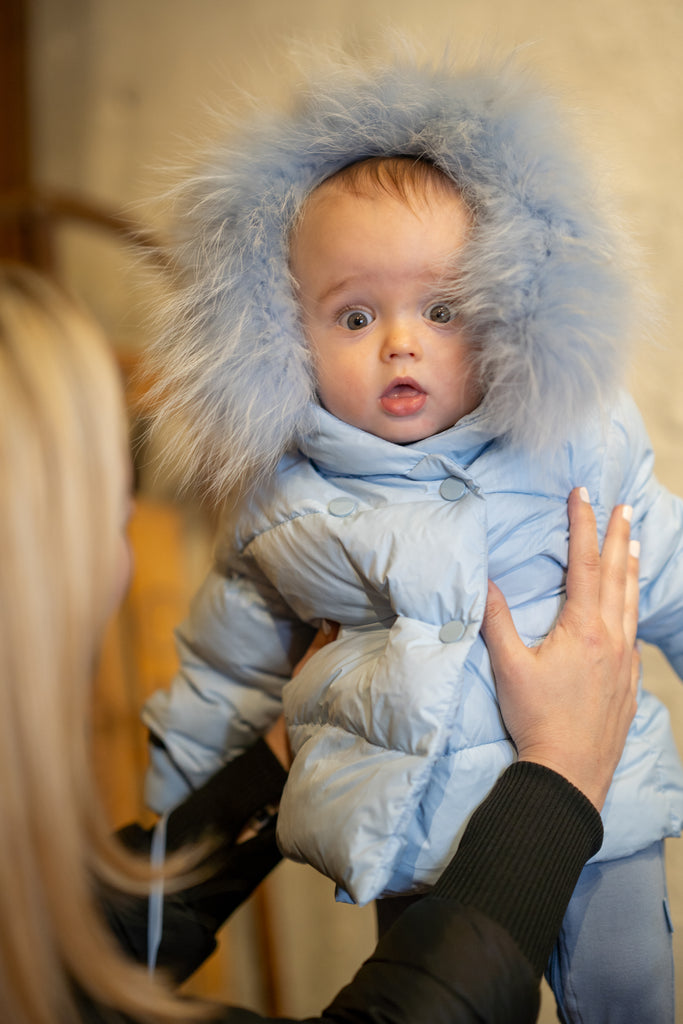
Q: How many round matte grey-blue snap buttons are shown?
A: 3